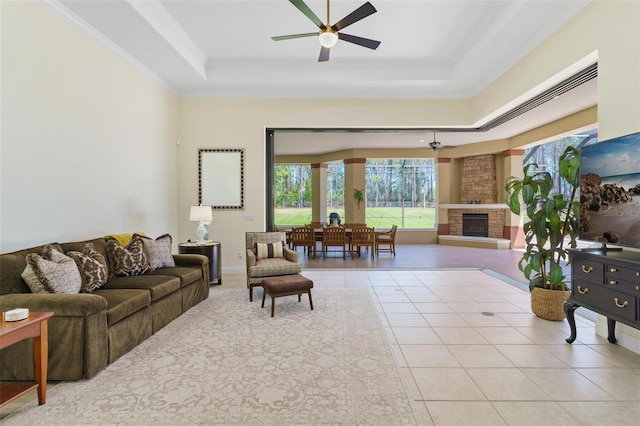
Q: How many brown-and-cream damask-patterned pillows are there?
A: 2